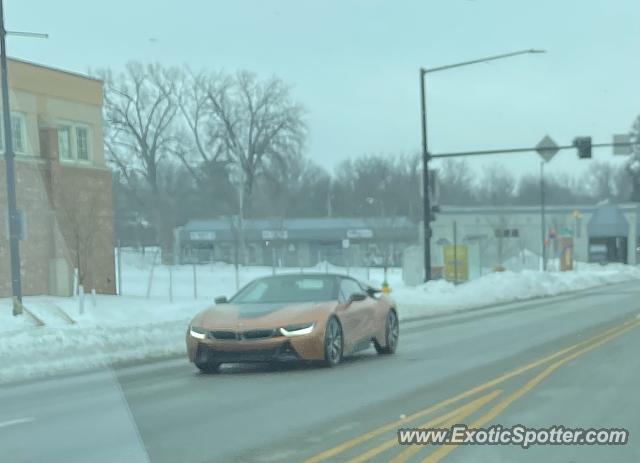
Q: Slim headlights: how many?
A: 2